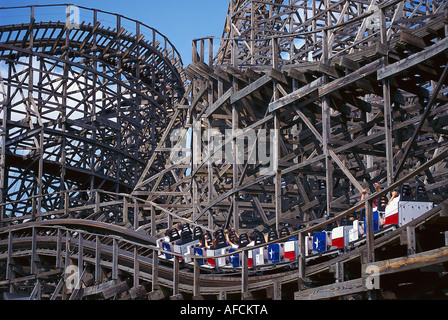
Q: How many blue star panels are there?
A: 6